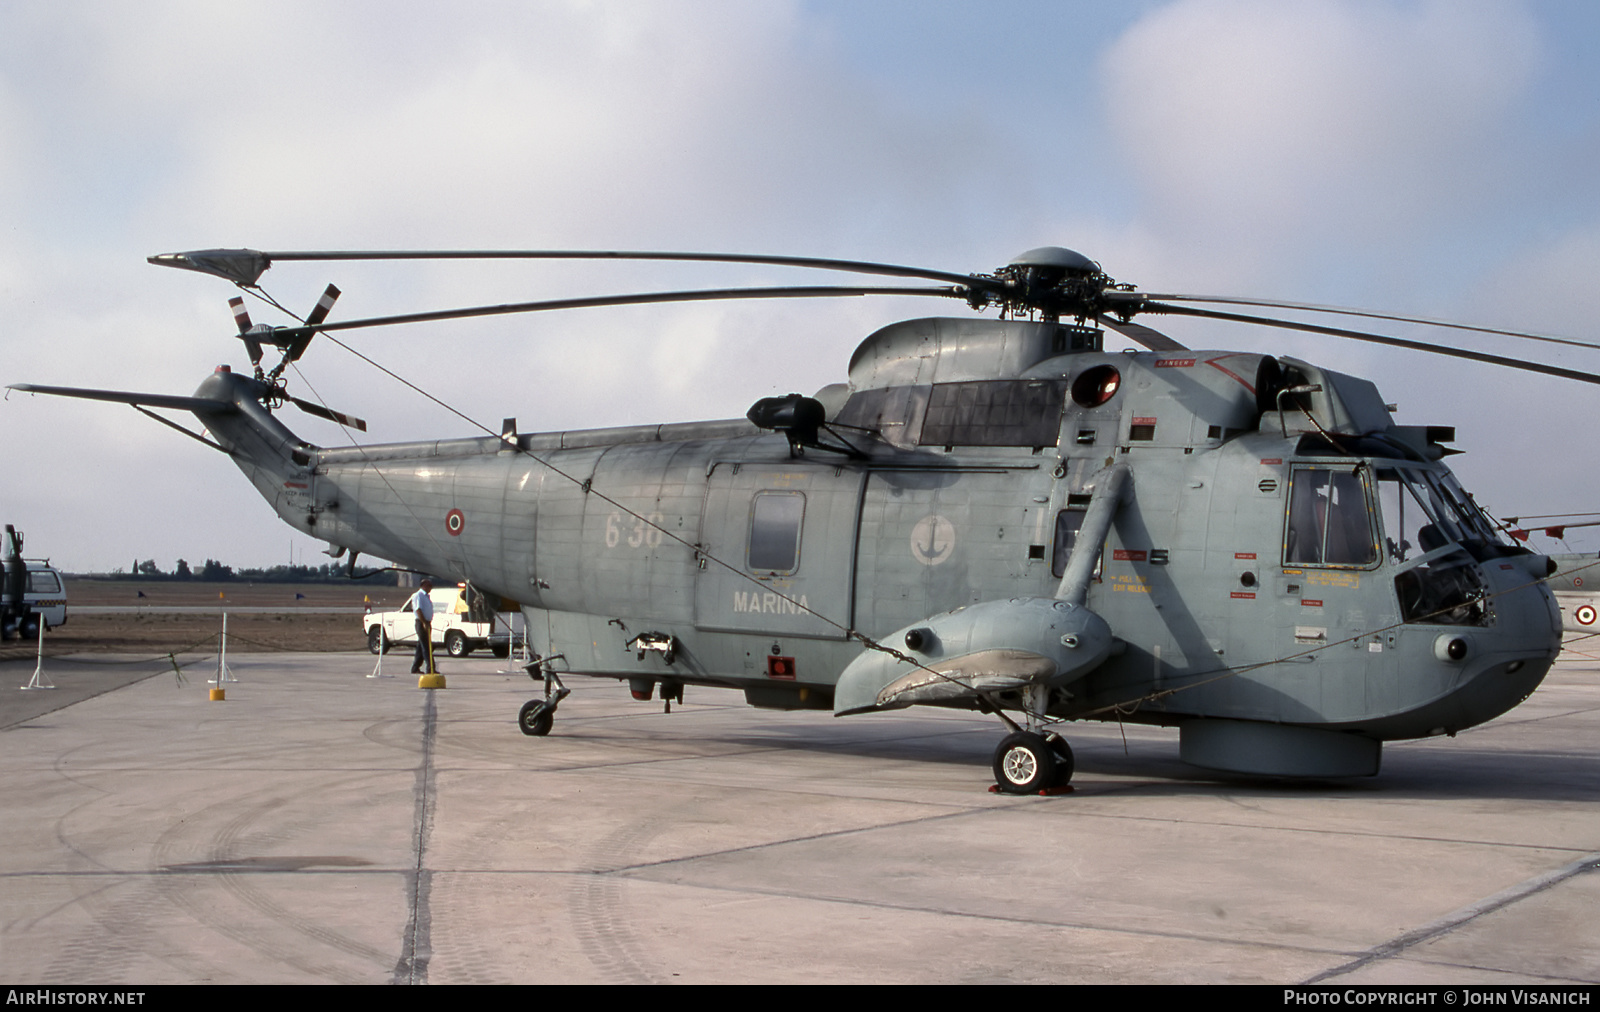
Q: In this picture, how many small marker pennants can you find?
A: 4